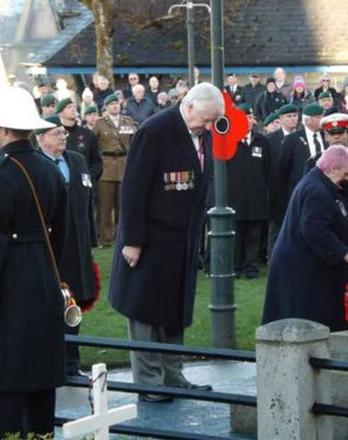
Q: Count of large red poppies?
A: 1